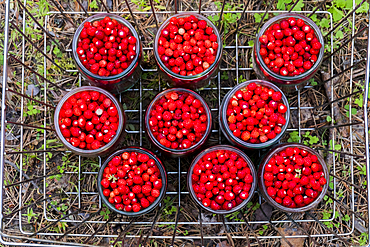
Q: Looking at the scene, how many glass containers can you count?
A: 9